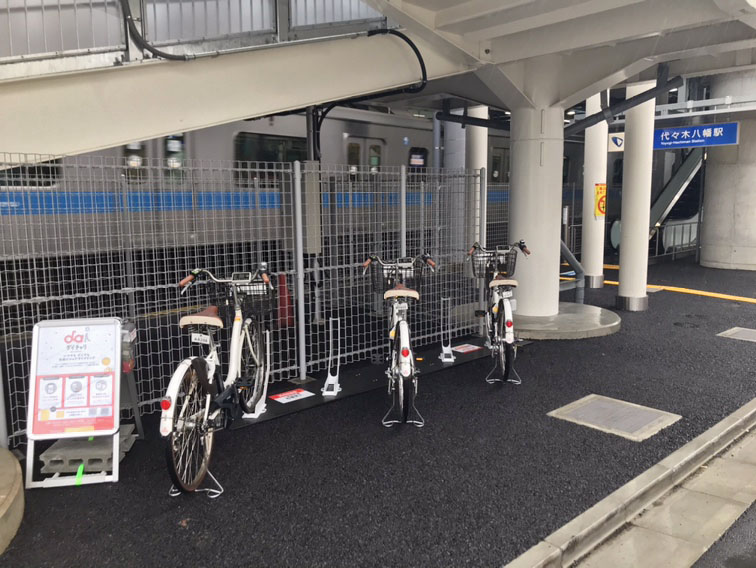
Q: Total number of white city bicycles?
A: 3